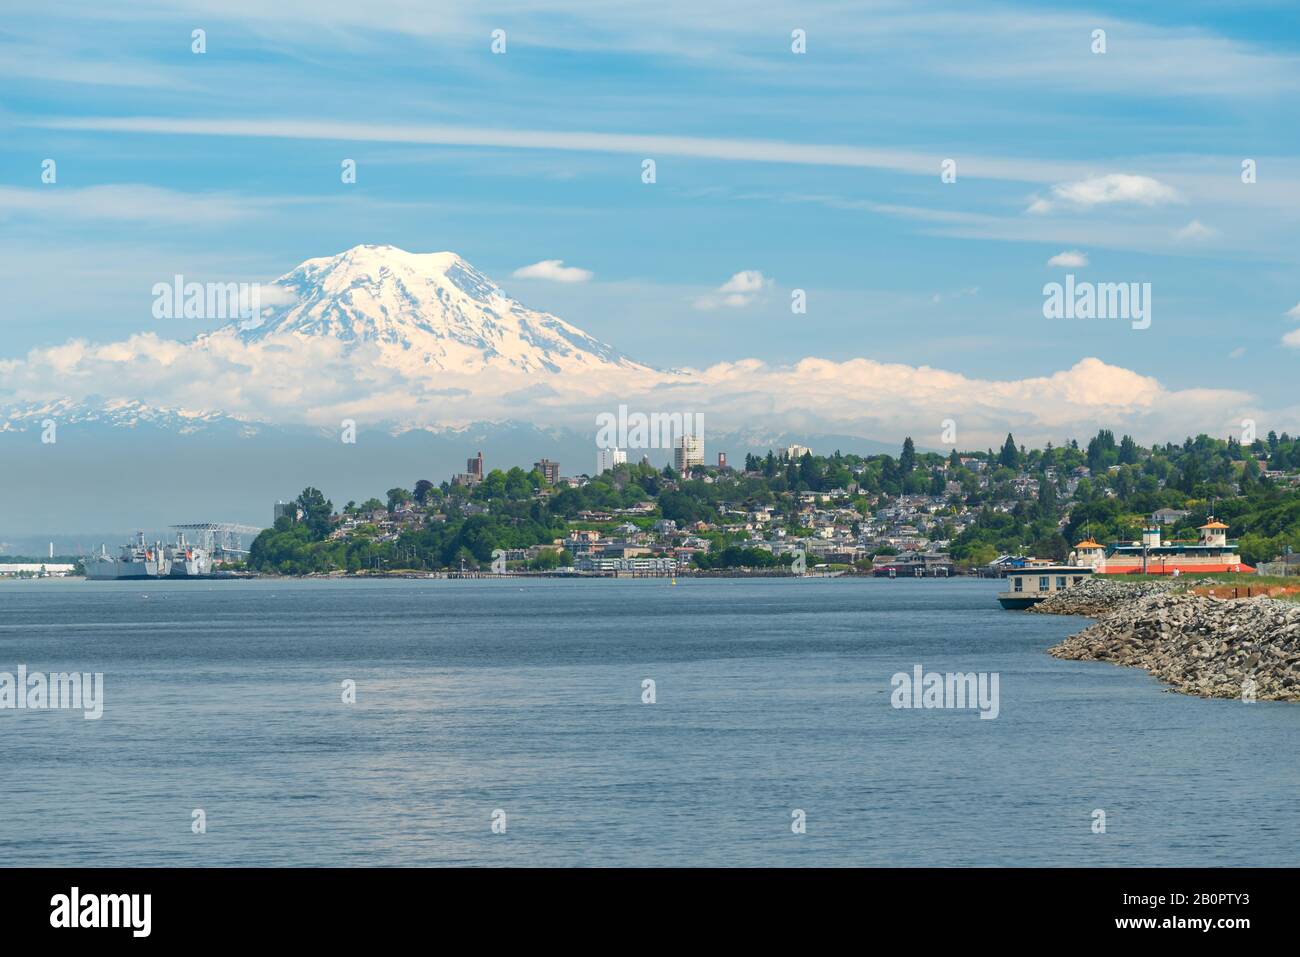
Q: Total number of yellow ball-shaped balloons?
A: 0